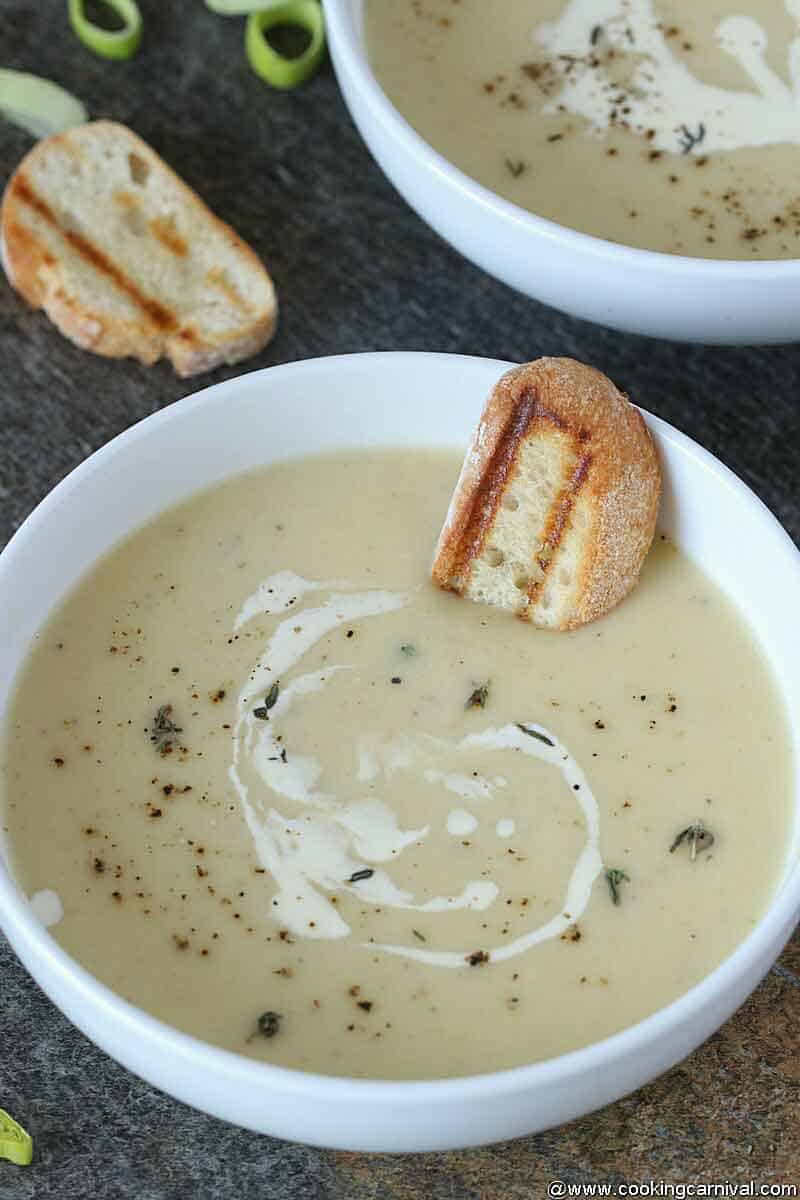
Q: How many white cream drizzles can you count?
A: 2